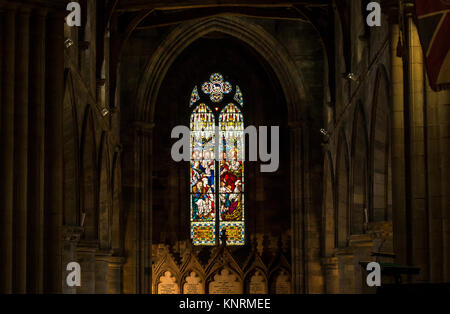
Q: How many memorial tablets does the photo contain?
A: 5